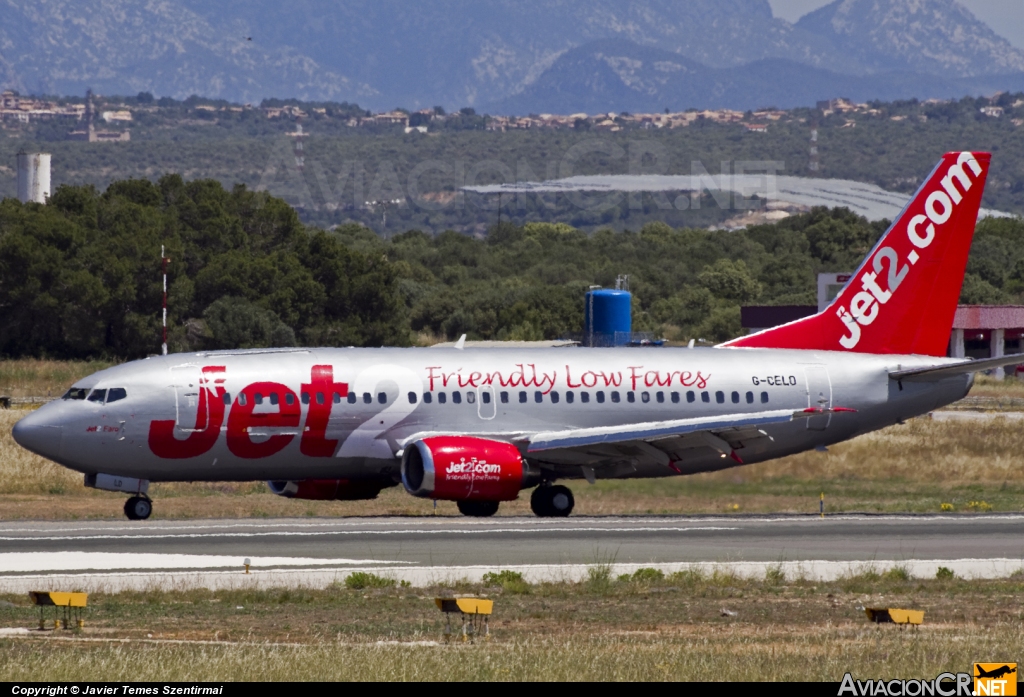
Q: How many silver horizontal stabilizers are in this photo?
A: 1